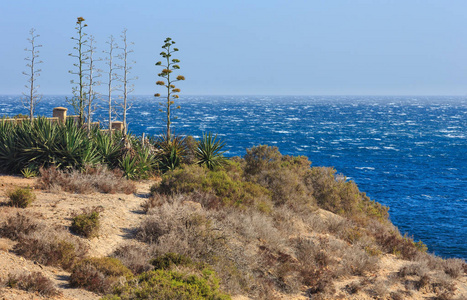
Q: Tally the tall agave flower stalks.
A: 6